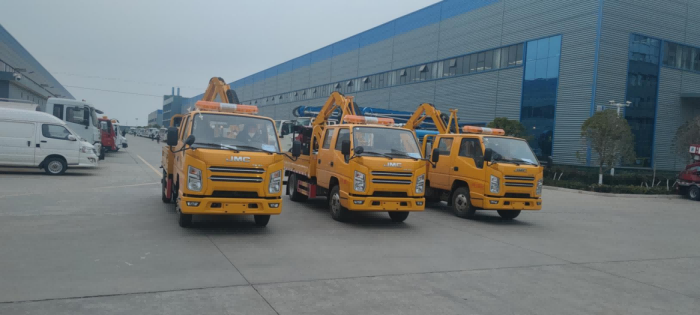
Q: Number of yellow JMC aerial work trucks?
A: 3